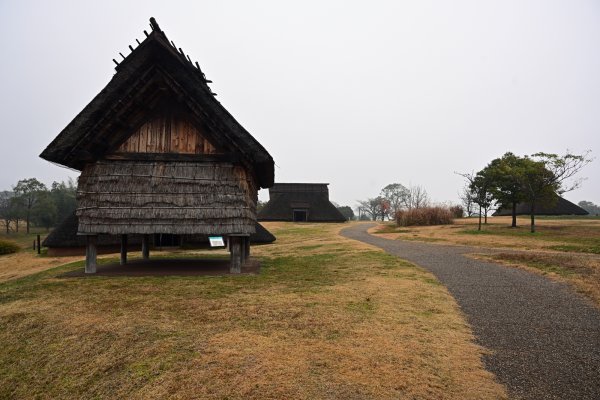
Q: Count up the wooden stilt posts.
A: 6